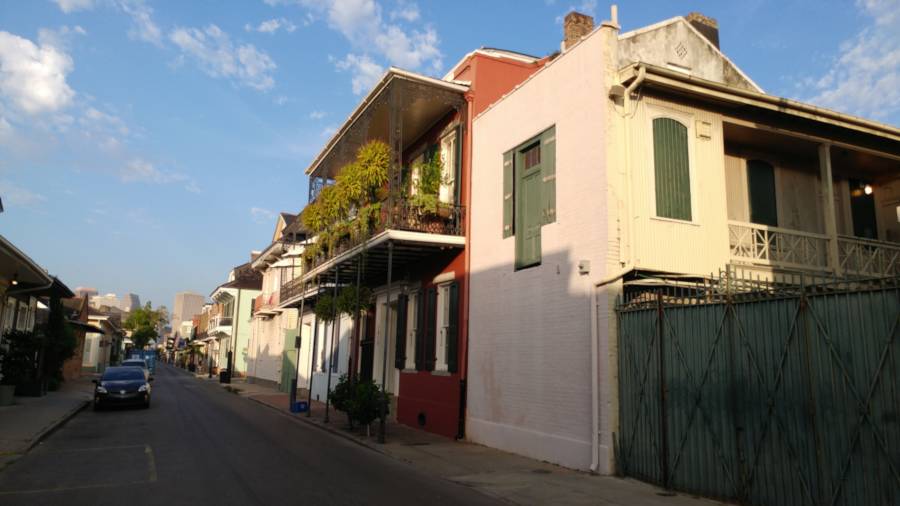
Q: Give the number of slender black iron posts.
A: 5